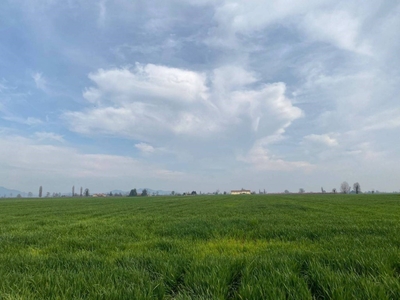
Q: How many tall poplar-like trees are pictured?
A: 3